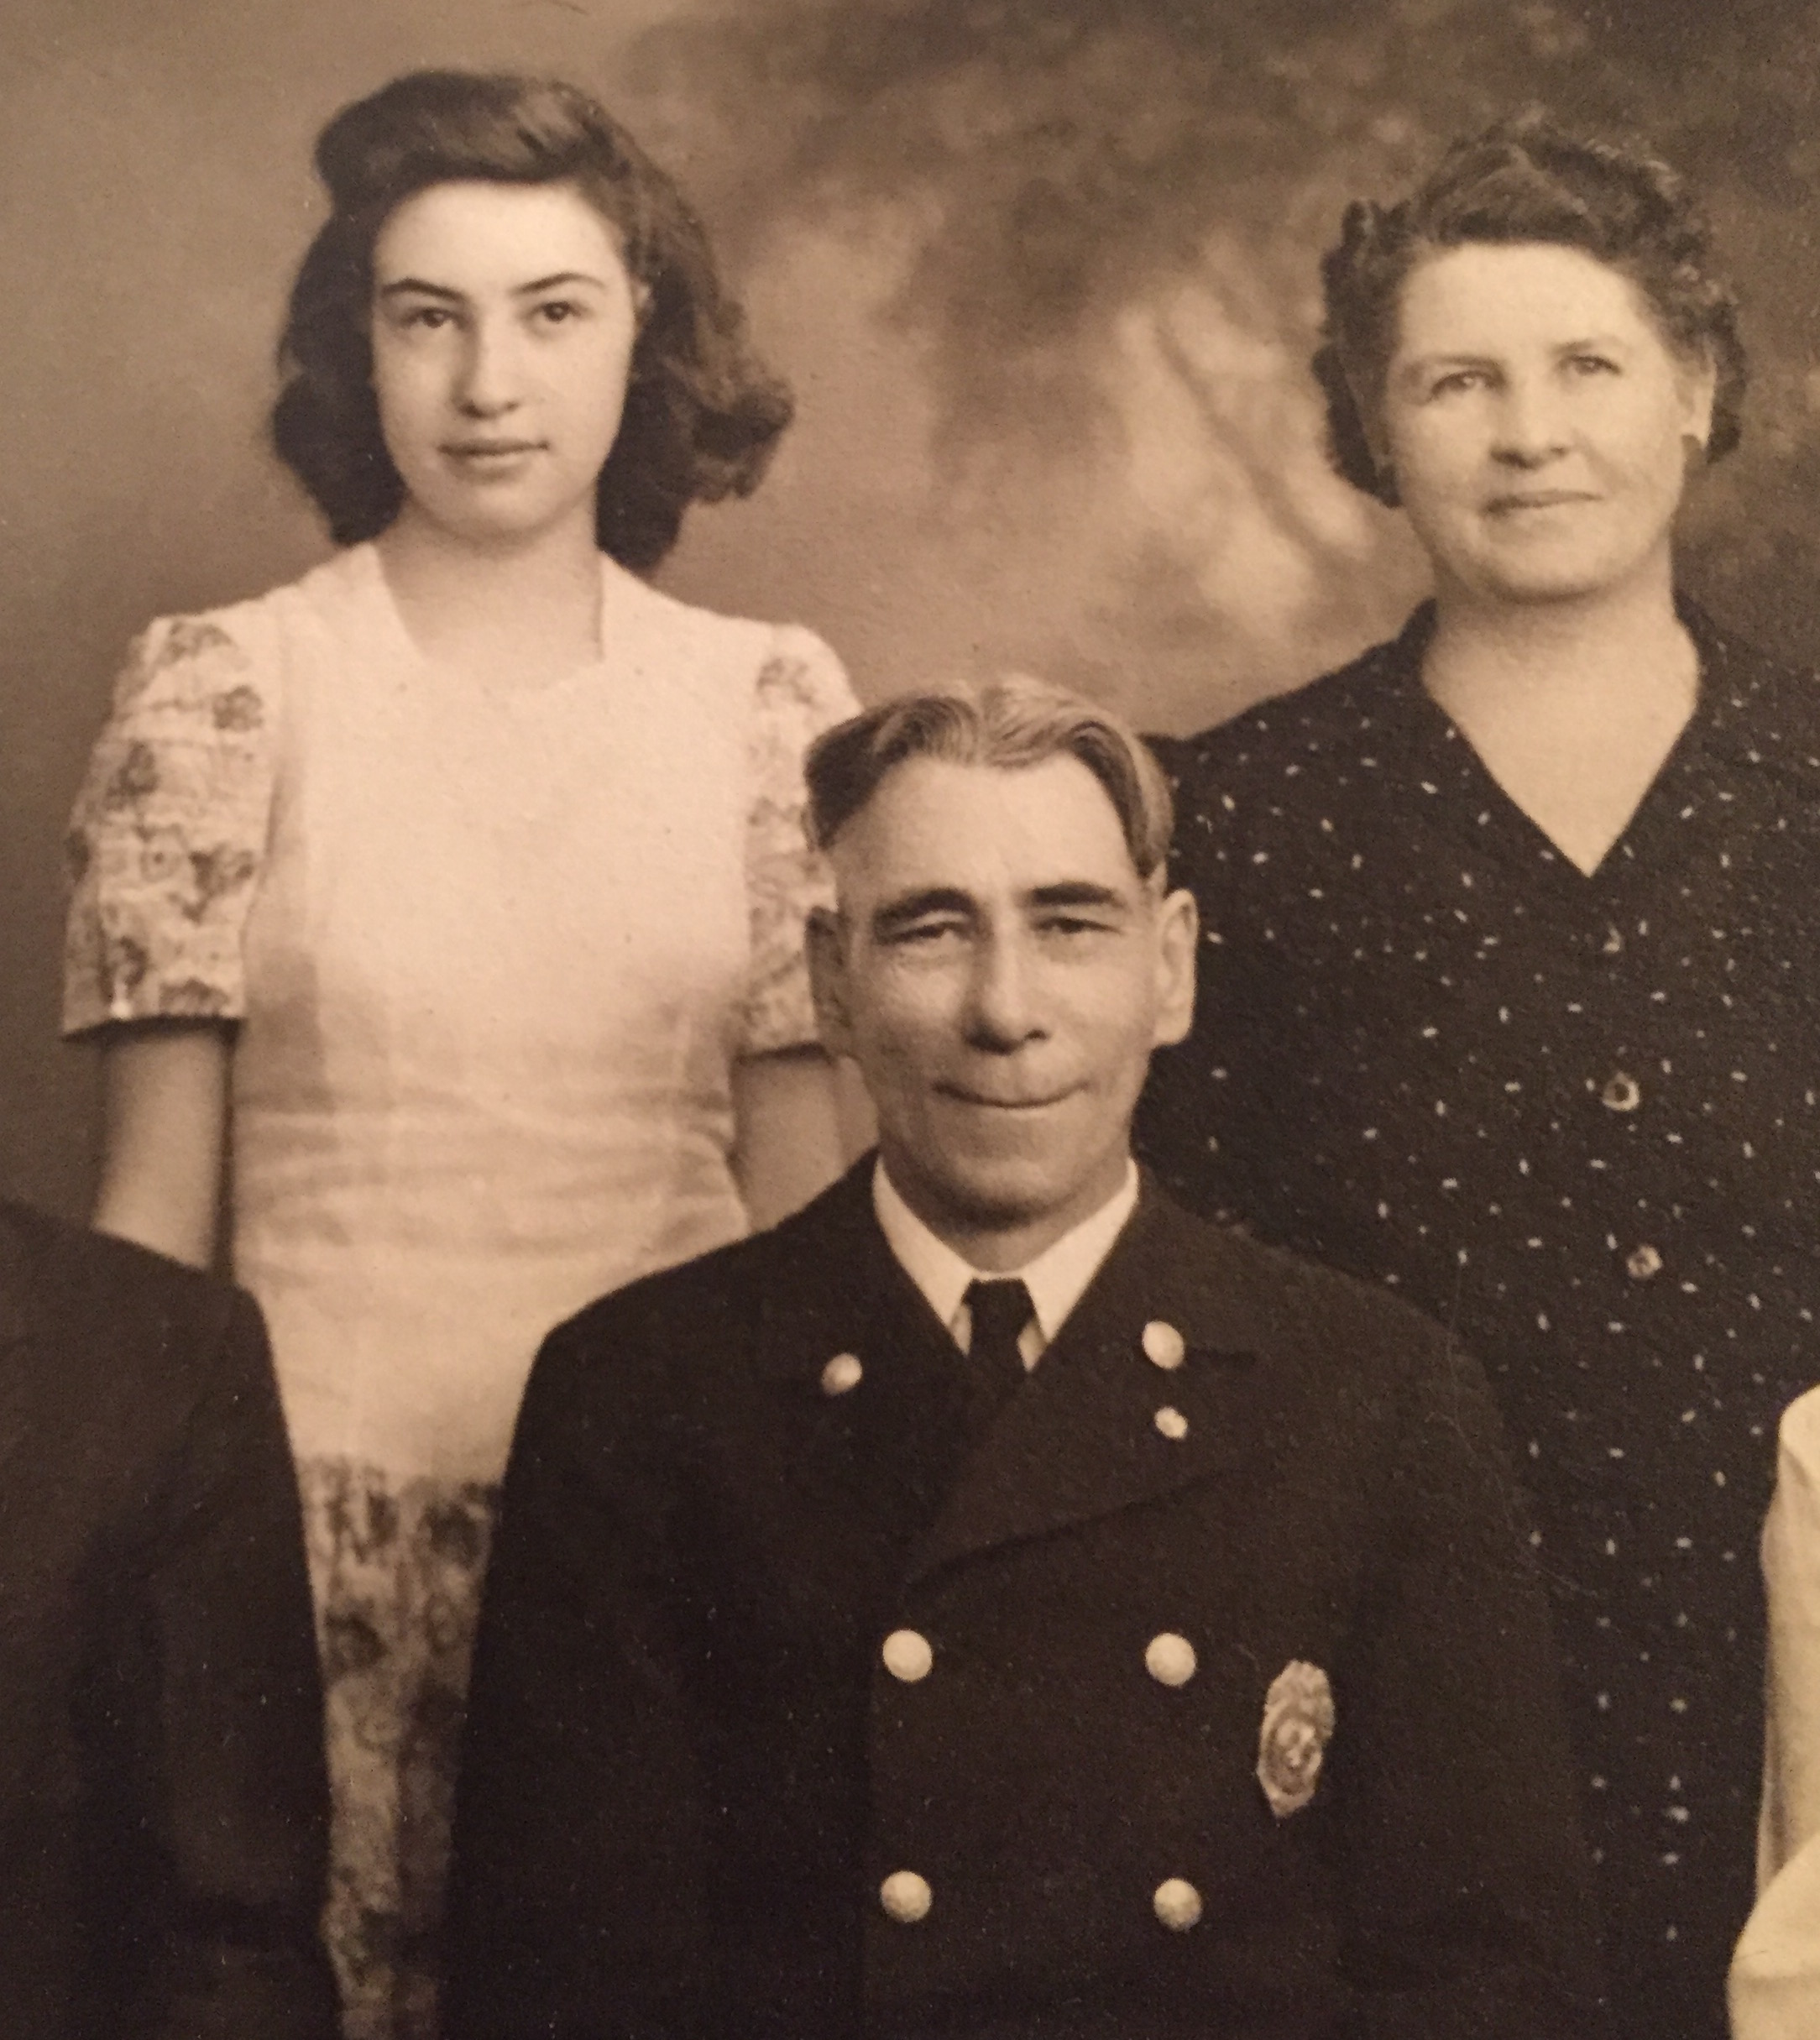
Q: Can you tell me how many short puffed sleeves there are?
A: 2